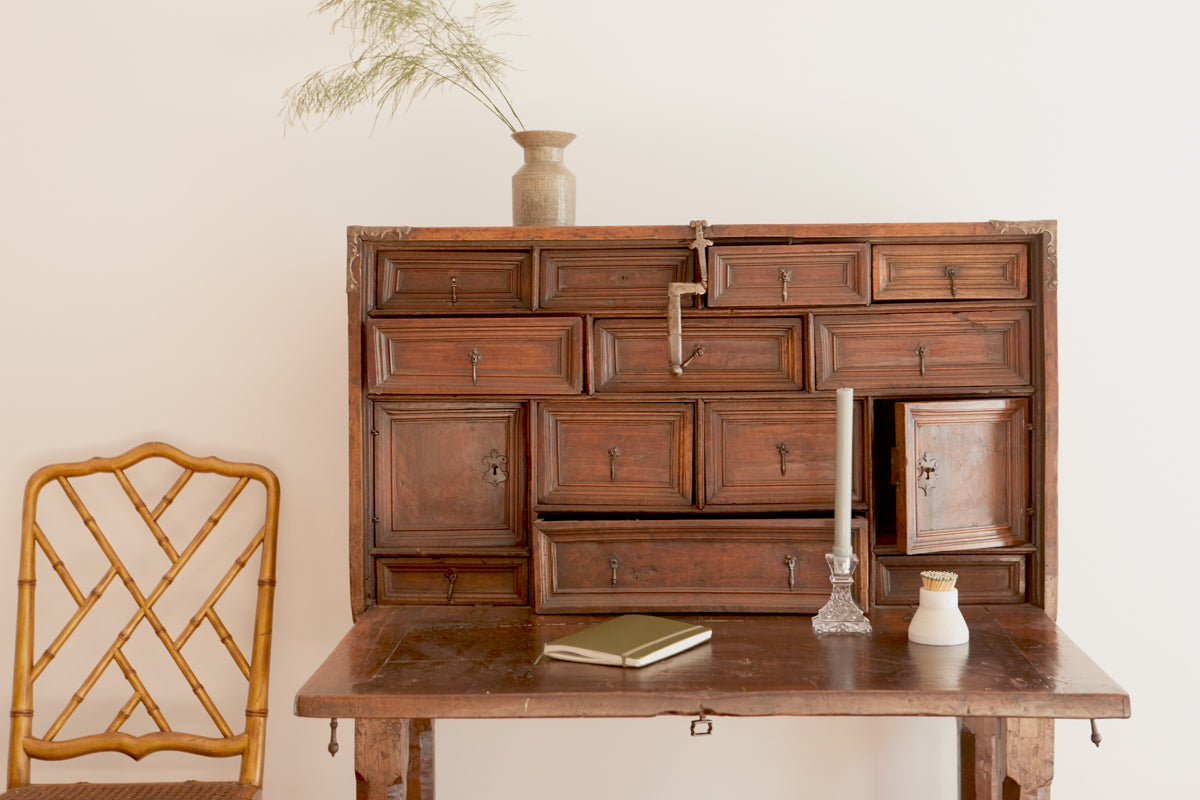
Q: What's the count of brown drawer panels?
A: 12